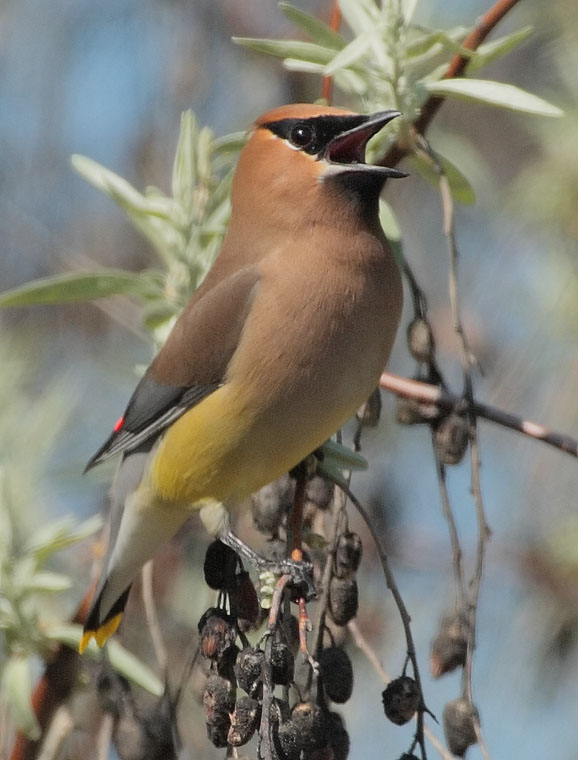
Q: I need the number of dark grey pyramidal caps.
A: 0